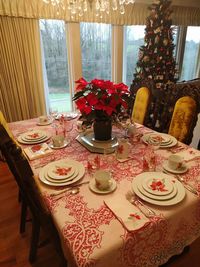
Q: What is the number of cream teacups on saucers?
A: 4